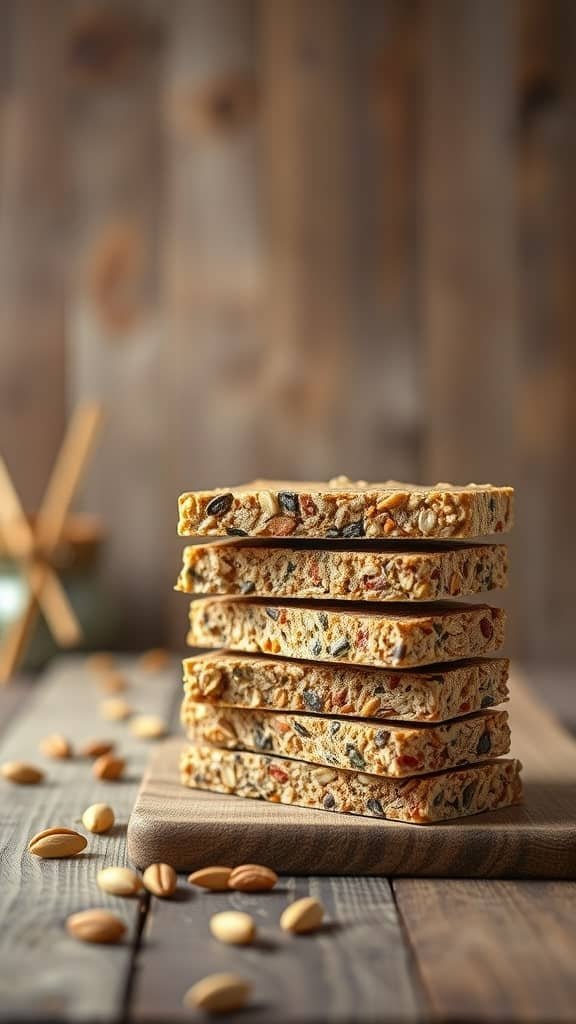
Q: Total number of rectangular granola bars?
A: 6